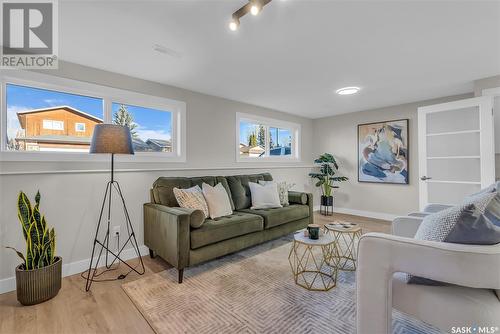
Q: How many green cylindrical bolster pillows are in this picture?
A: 2